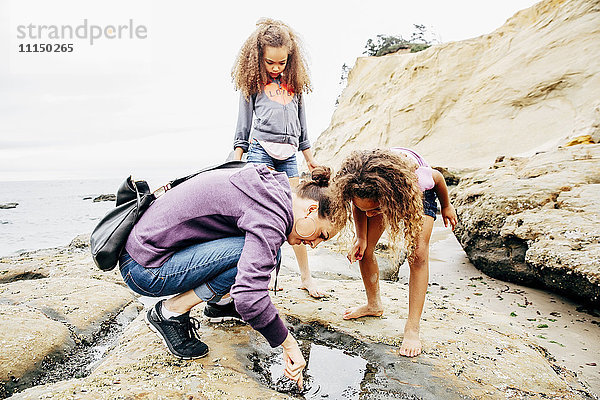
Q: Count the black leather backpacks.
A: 1